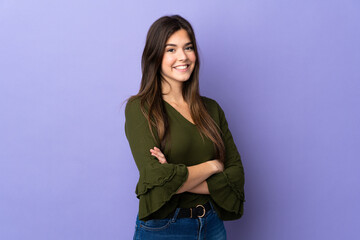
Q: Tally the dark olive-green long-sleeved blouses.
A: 1